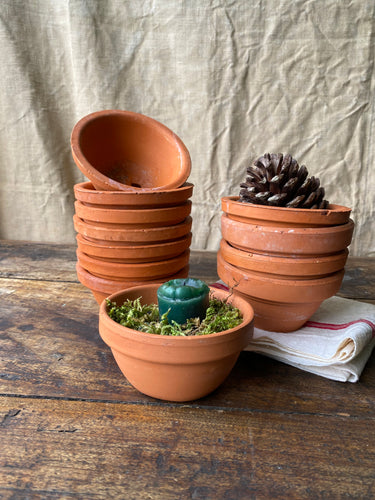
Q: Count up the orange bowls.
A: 12